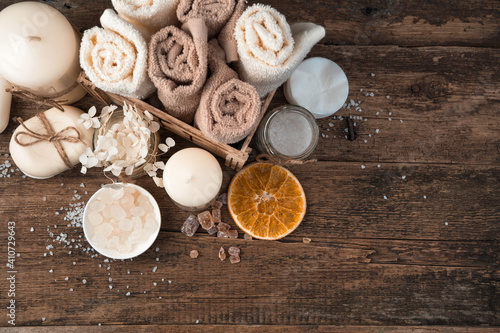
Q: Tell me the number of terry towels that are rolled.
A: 6